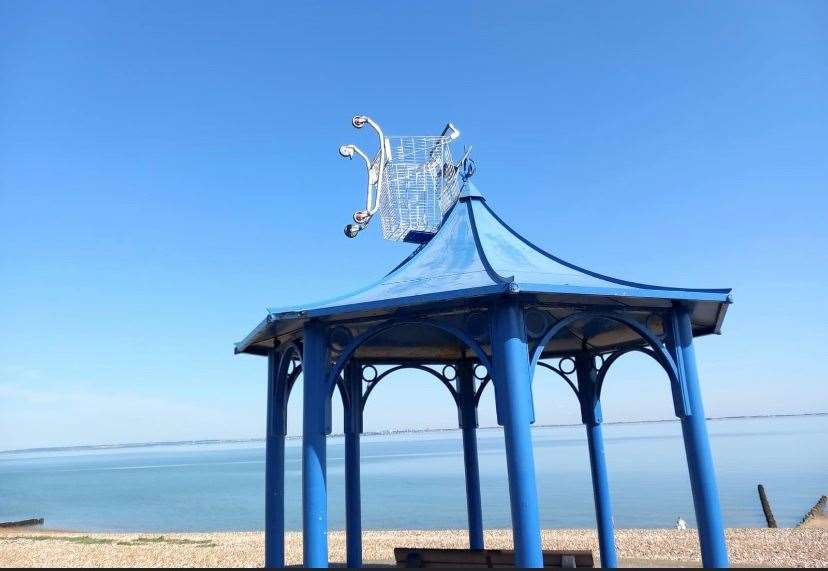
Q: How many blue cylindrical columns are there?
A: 7